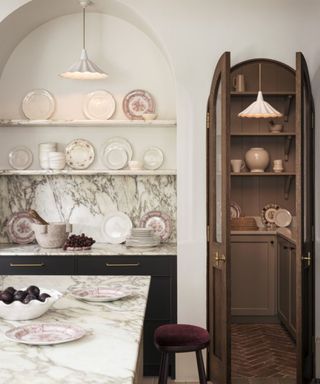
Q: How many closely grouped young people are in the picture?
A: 0